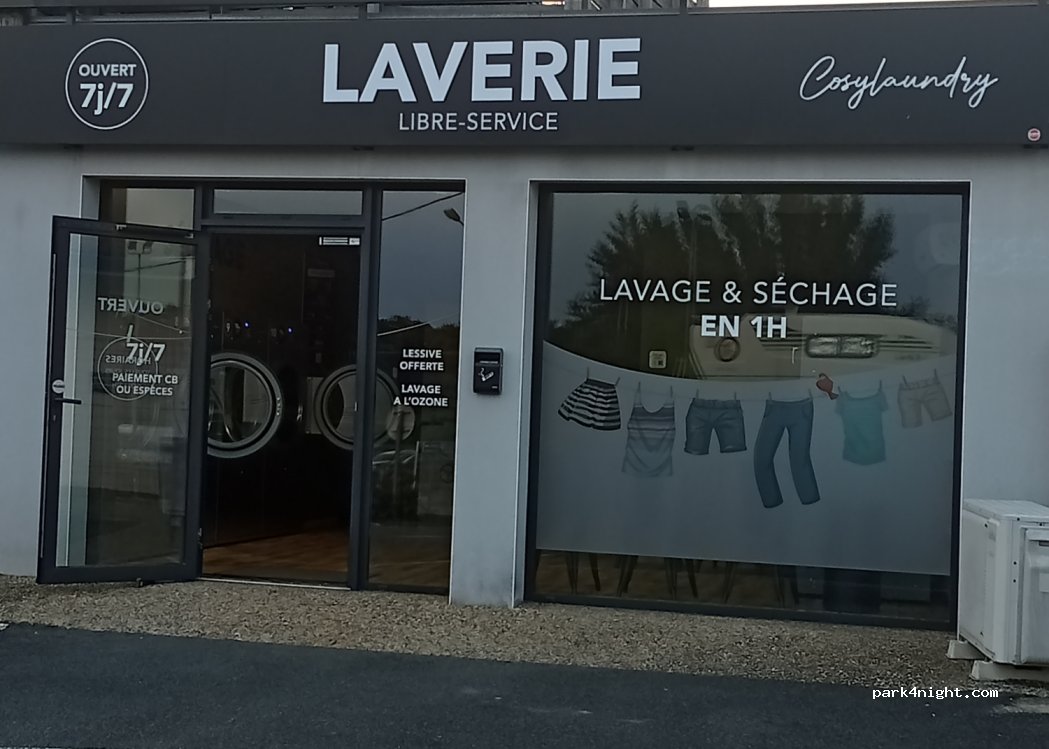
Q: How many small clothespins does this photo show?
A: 12